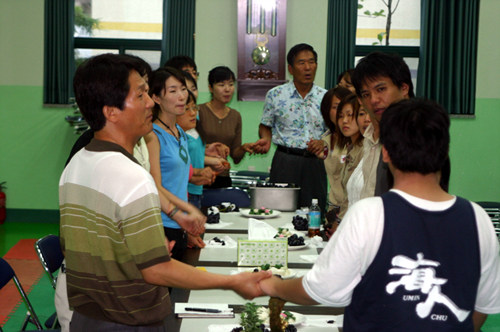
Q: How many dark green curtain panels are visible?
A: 4